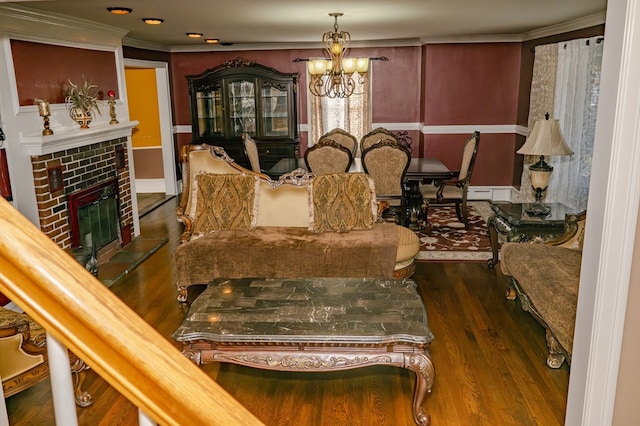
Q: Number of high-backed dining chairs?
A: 6